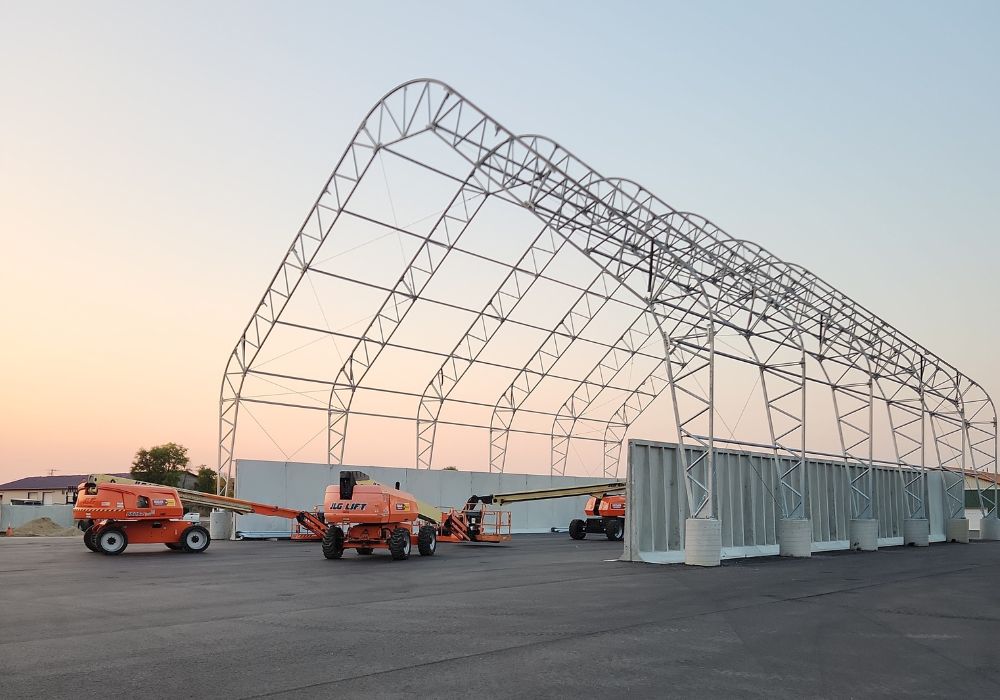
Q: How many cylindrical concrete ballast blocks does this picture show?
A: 7